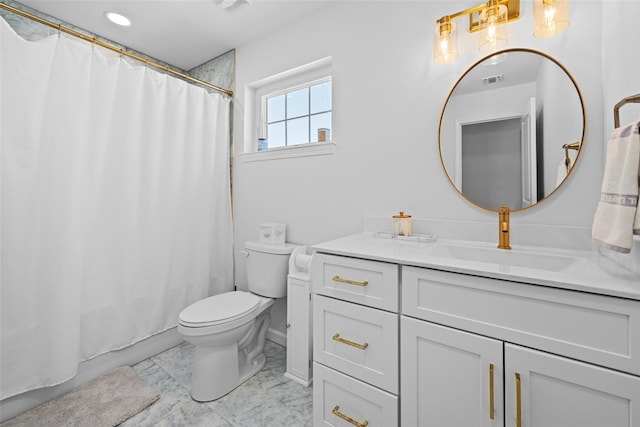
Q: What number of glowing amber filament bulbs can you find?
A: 3